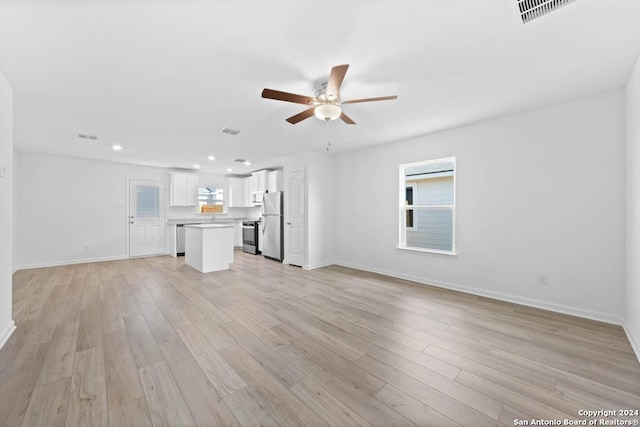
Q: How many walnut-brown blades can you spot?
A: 5